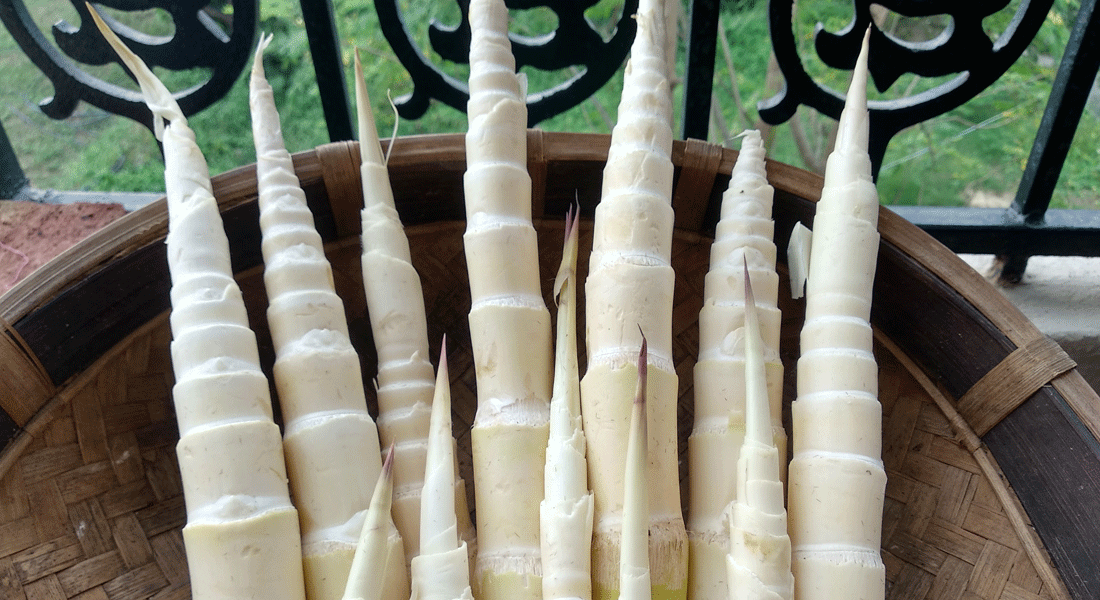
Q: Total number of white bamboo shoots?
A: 12